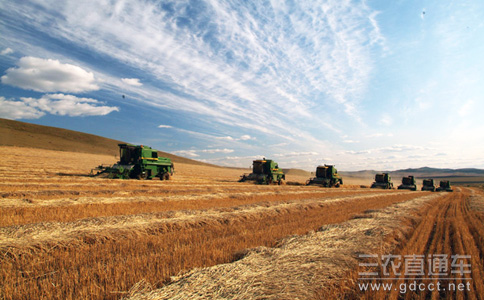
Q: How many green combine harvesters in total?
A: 7